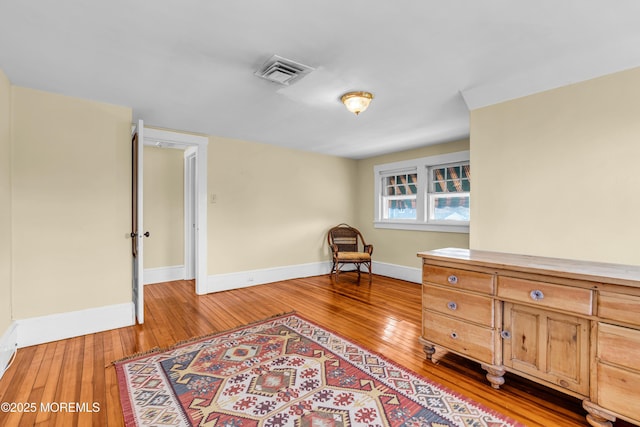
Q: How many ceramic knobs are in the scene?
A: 5